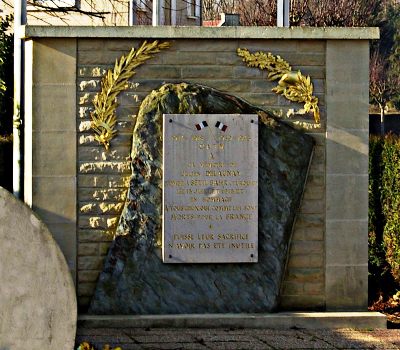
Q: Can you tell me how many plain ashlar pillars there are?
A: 2